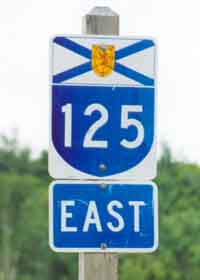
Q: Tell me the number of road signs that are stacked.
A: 2